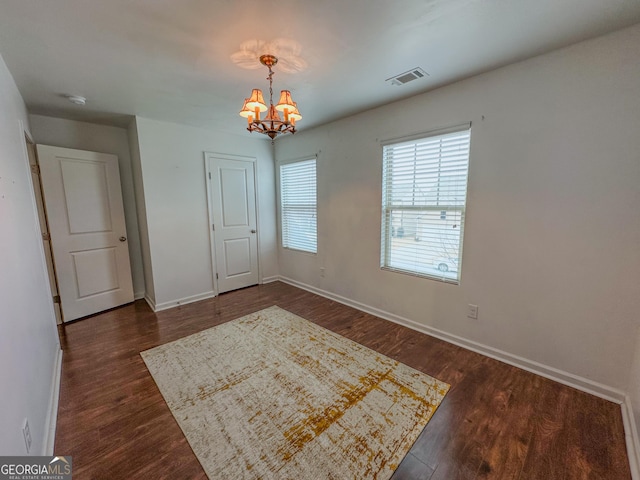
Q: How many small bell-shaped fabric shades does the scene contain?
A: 5